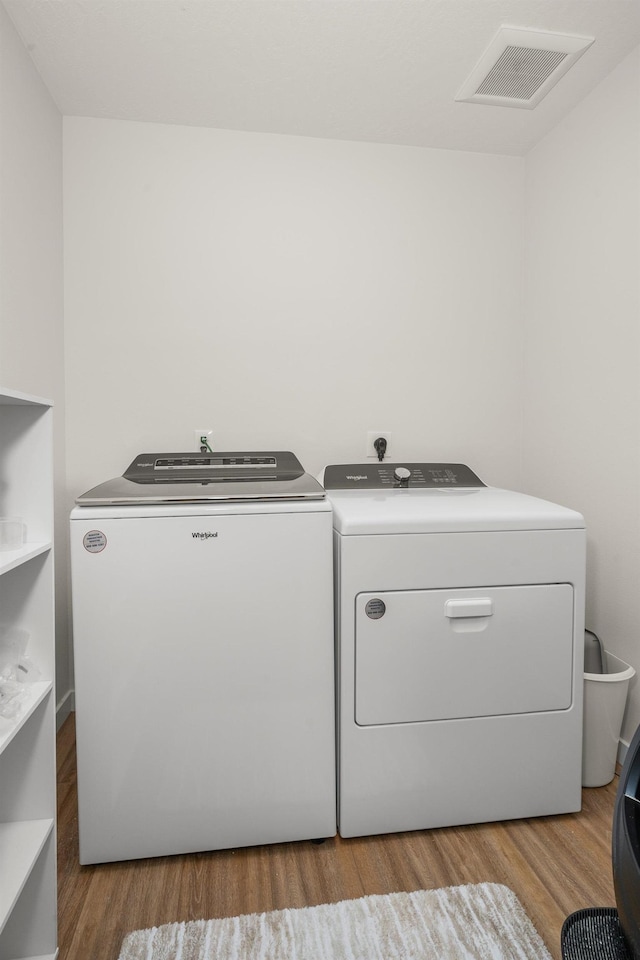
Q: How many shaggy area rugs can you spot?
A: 1